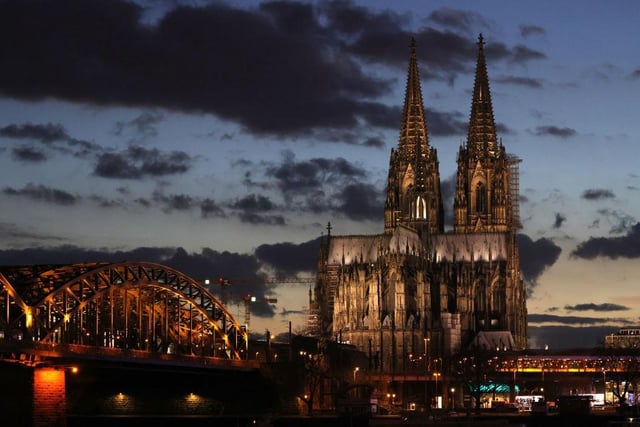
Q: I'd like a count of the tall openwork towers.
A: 2